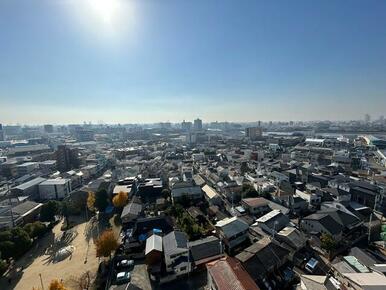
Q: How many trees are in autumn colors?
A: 4